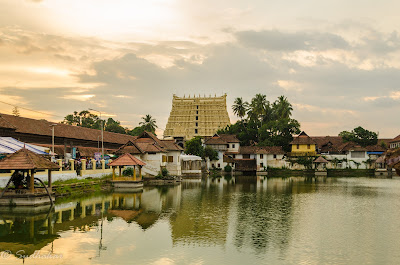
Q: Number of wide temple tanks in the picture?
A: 1